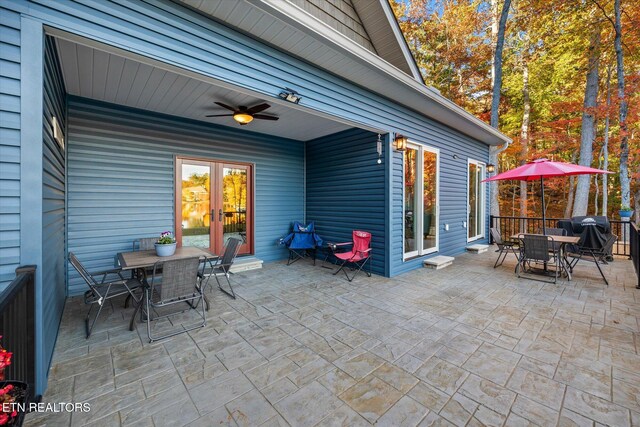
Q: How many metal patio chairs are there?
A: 8